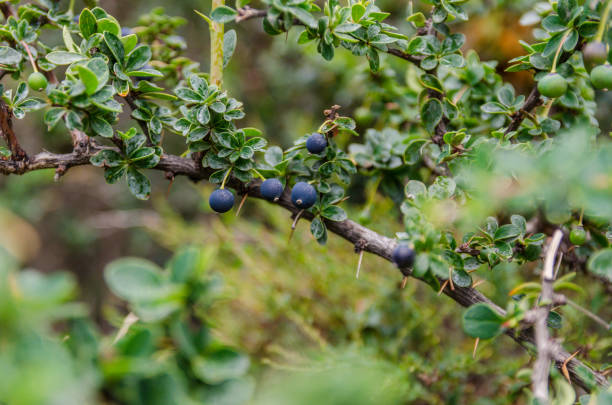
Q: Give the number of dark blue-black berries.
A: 5